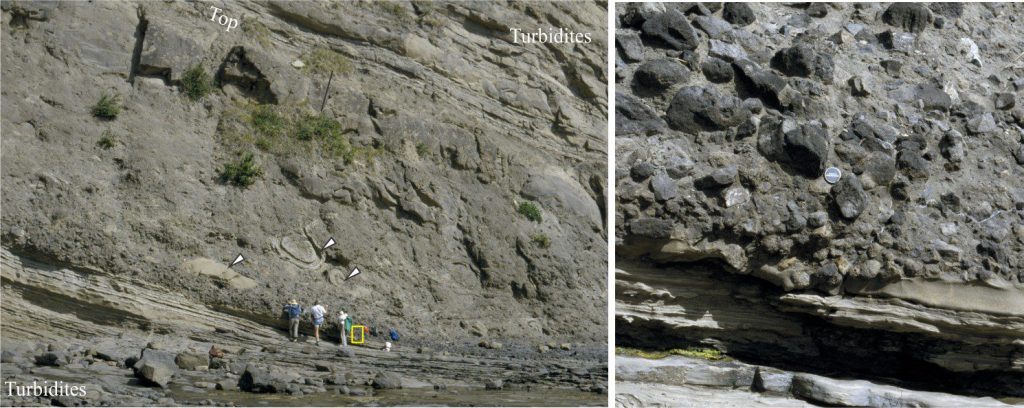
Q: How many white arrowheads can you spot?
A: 3